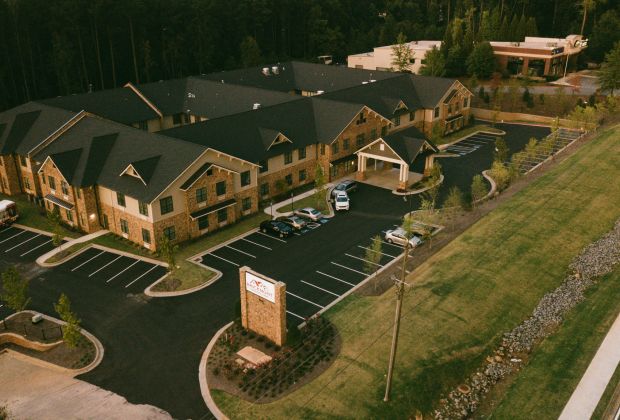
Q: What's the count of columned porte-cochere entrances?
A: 1